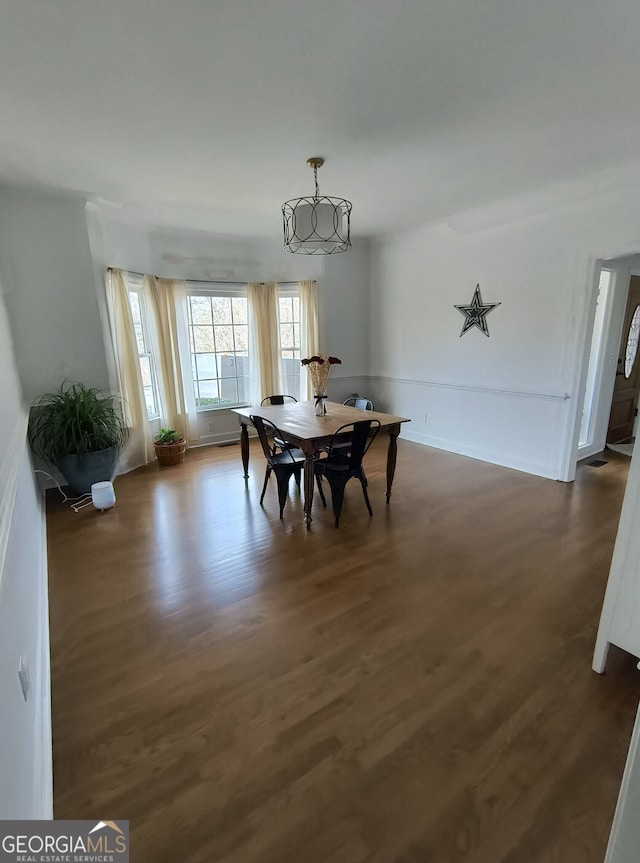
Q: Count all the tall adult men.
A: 0